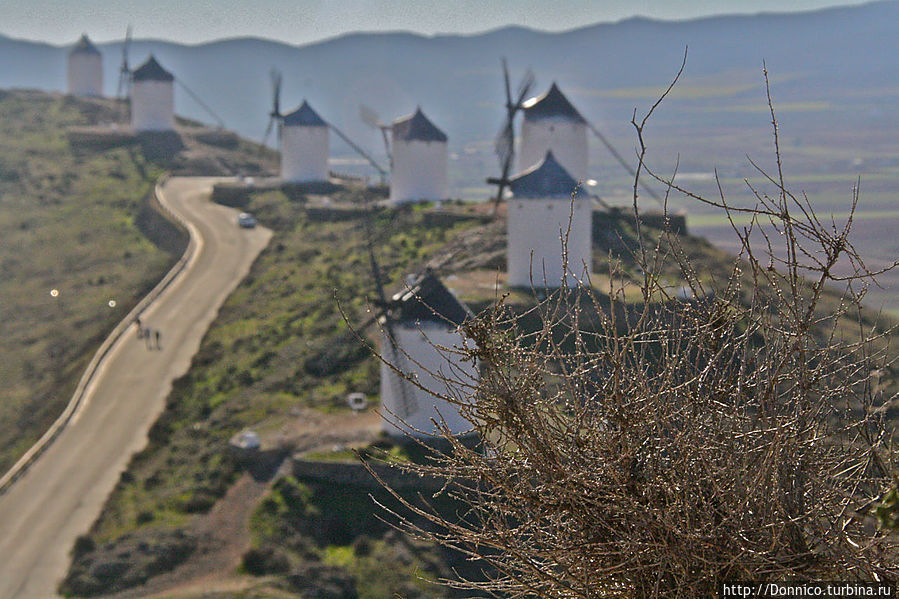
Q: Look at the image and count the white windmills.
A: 7